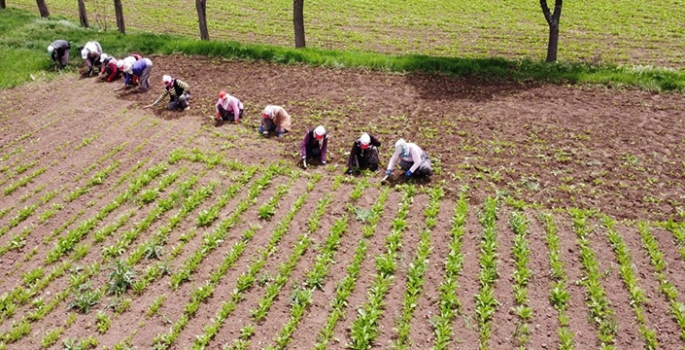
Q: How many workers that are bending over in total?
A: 11